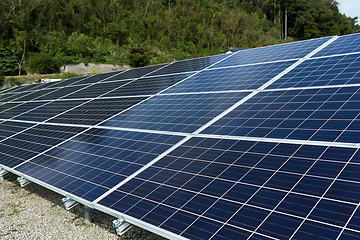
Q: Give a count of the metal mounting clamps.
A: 4